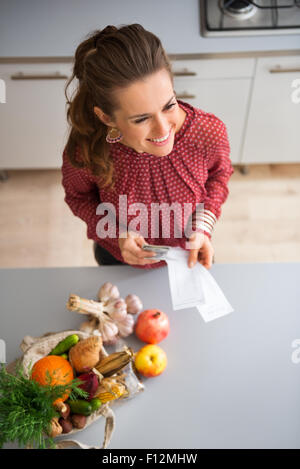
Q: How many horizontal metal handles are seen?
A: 4